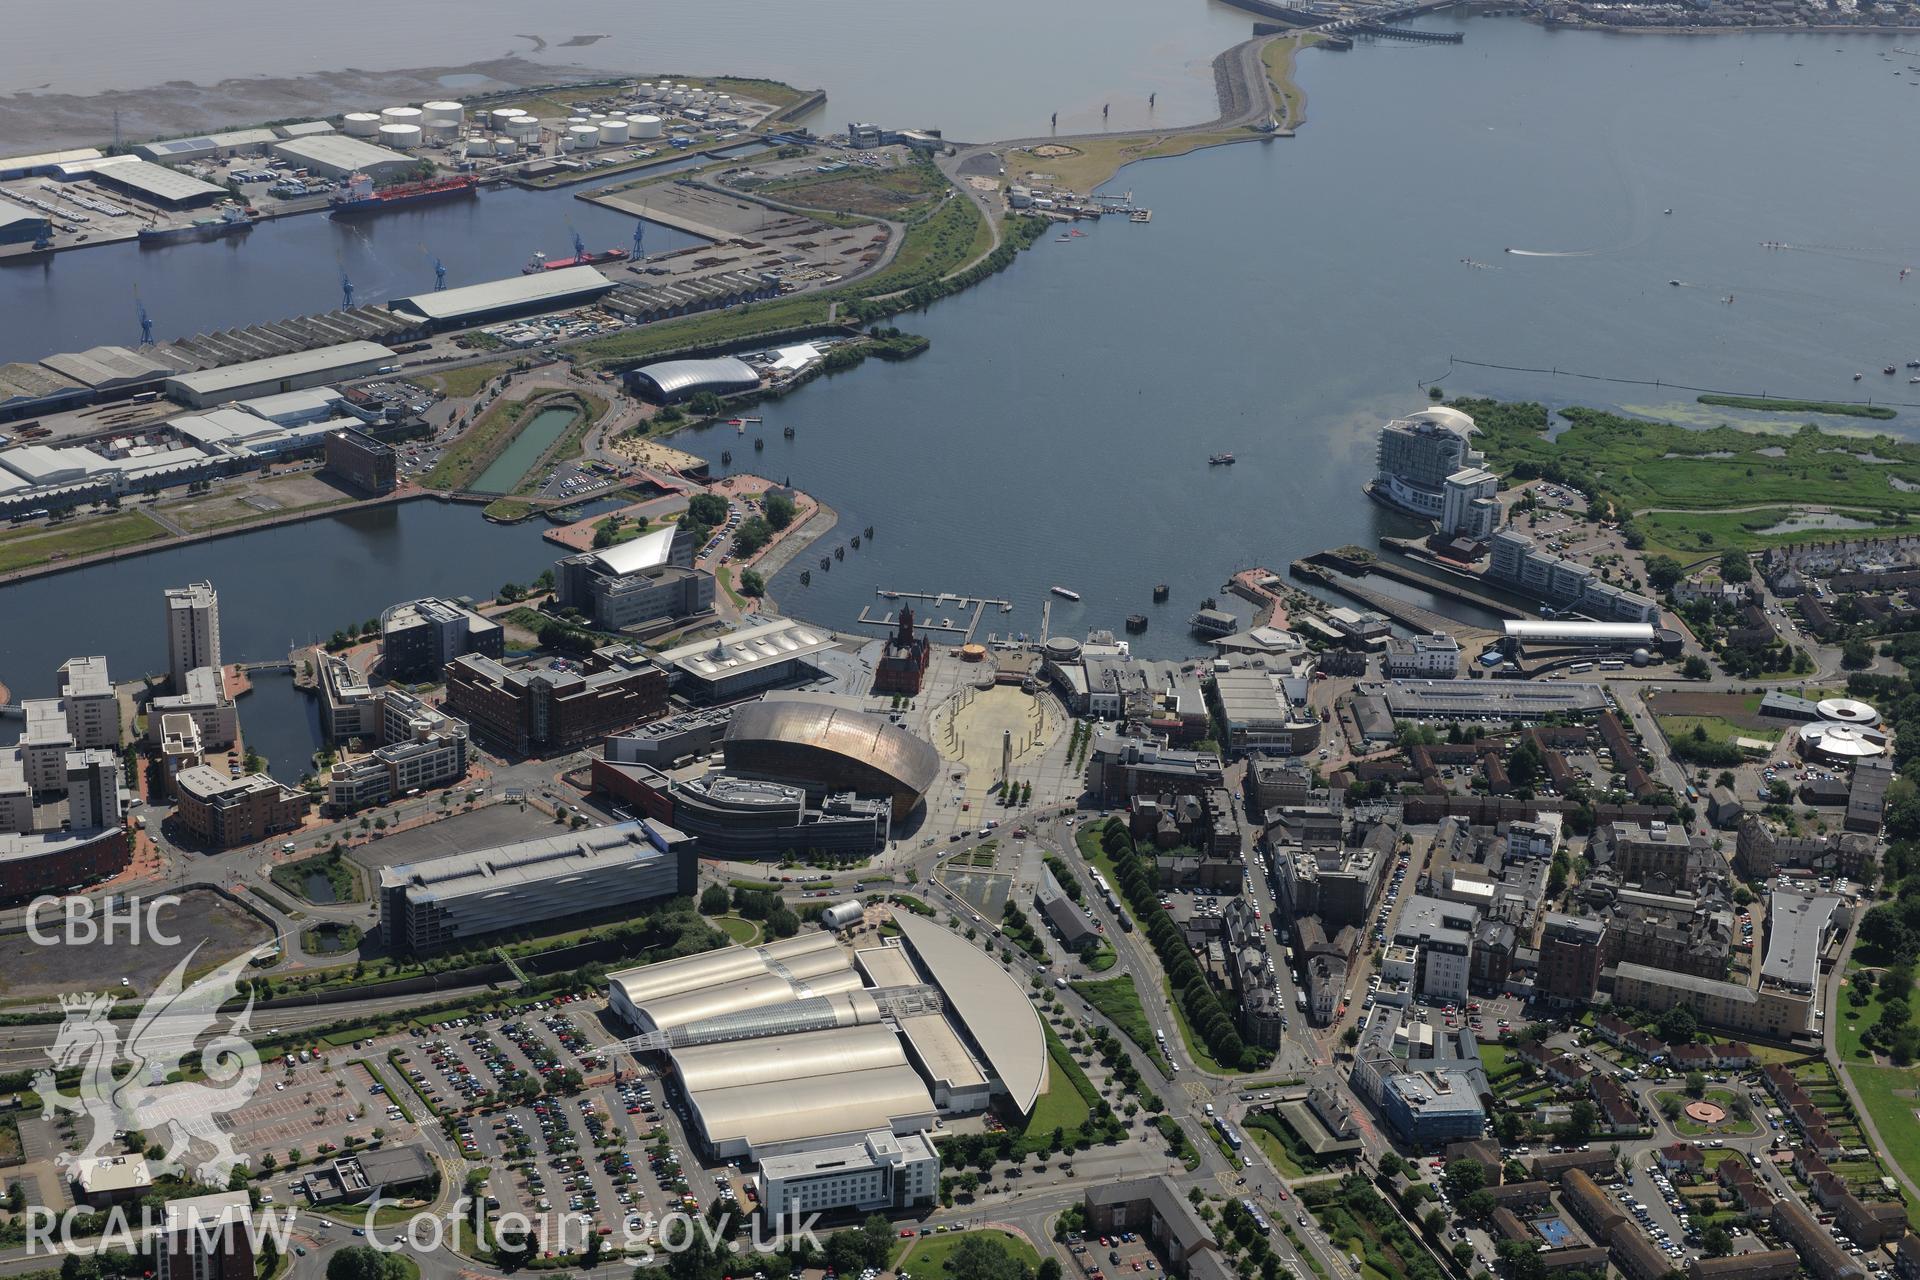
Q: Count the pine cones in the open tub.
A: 0